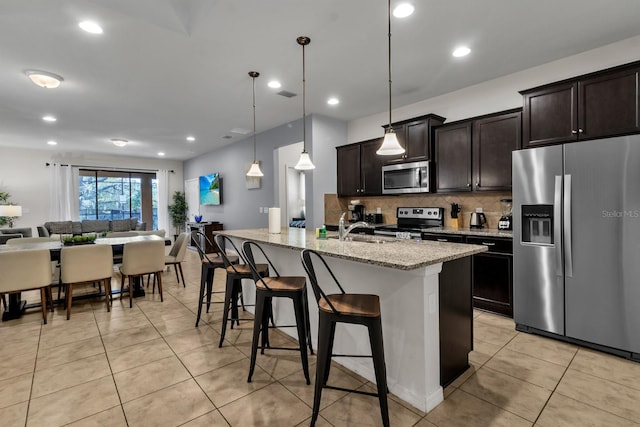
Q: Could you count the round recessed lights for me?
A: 9